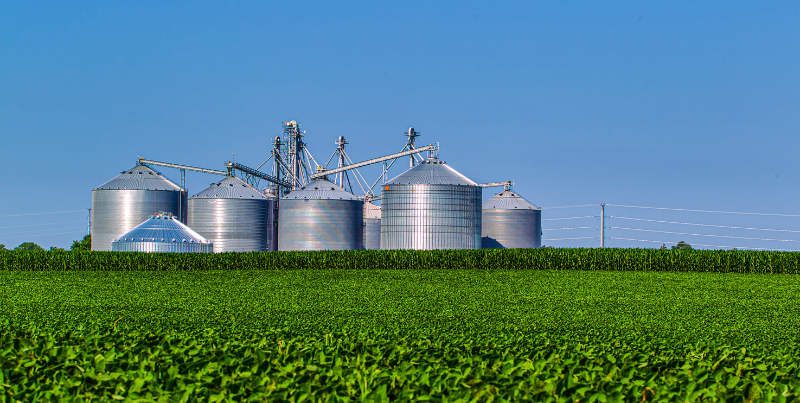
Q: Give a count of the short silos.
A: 1